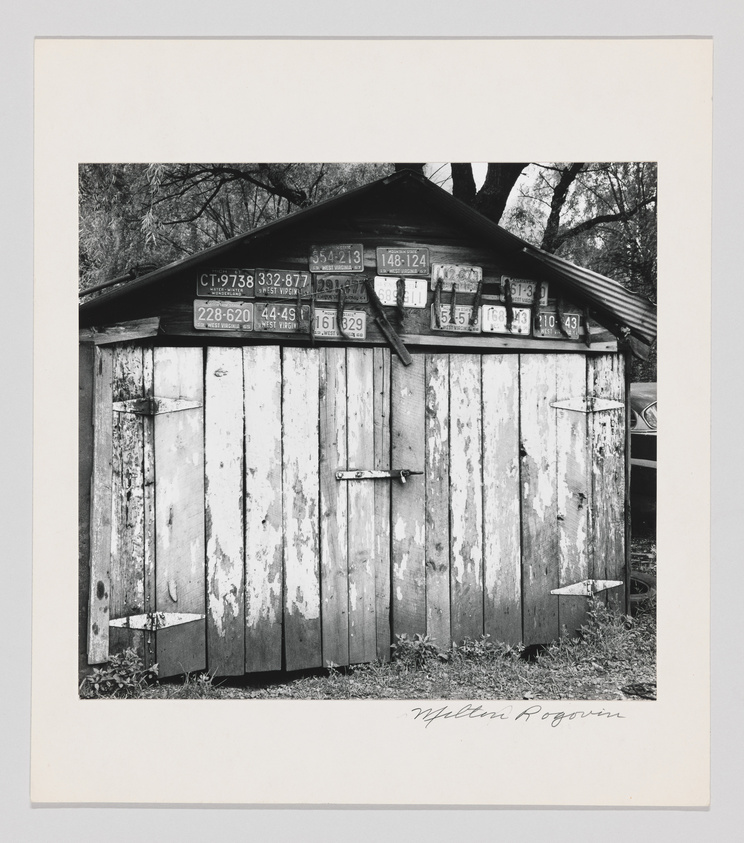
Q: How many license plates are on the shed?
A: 14